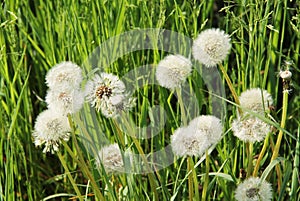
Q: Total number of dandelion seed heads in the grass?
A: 12